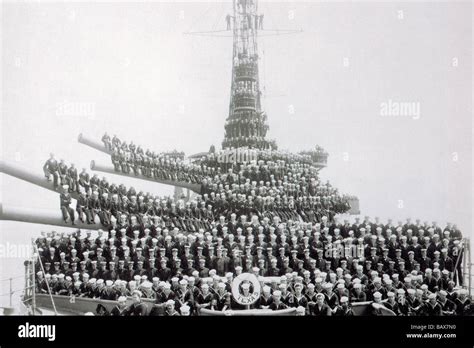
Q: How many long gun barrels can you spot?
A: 4